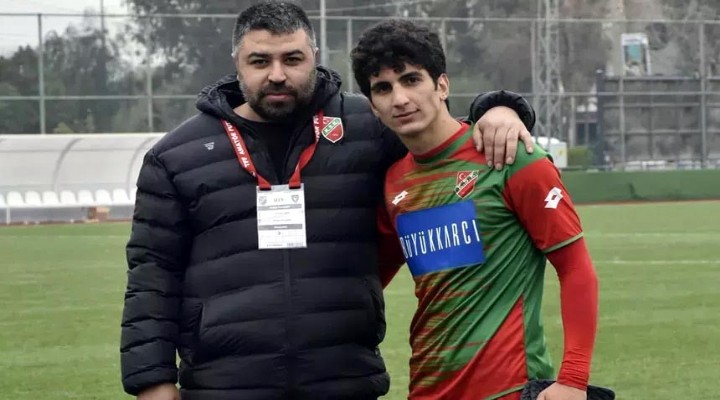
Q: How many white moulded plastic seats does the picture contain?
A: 9